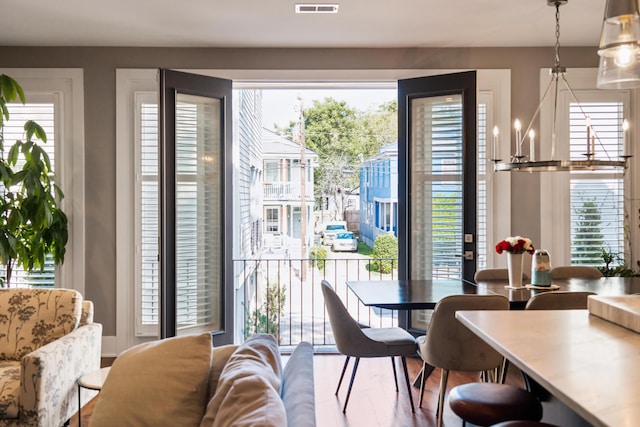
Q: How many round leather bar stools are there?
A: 2